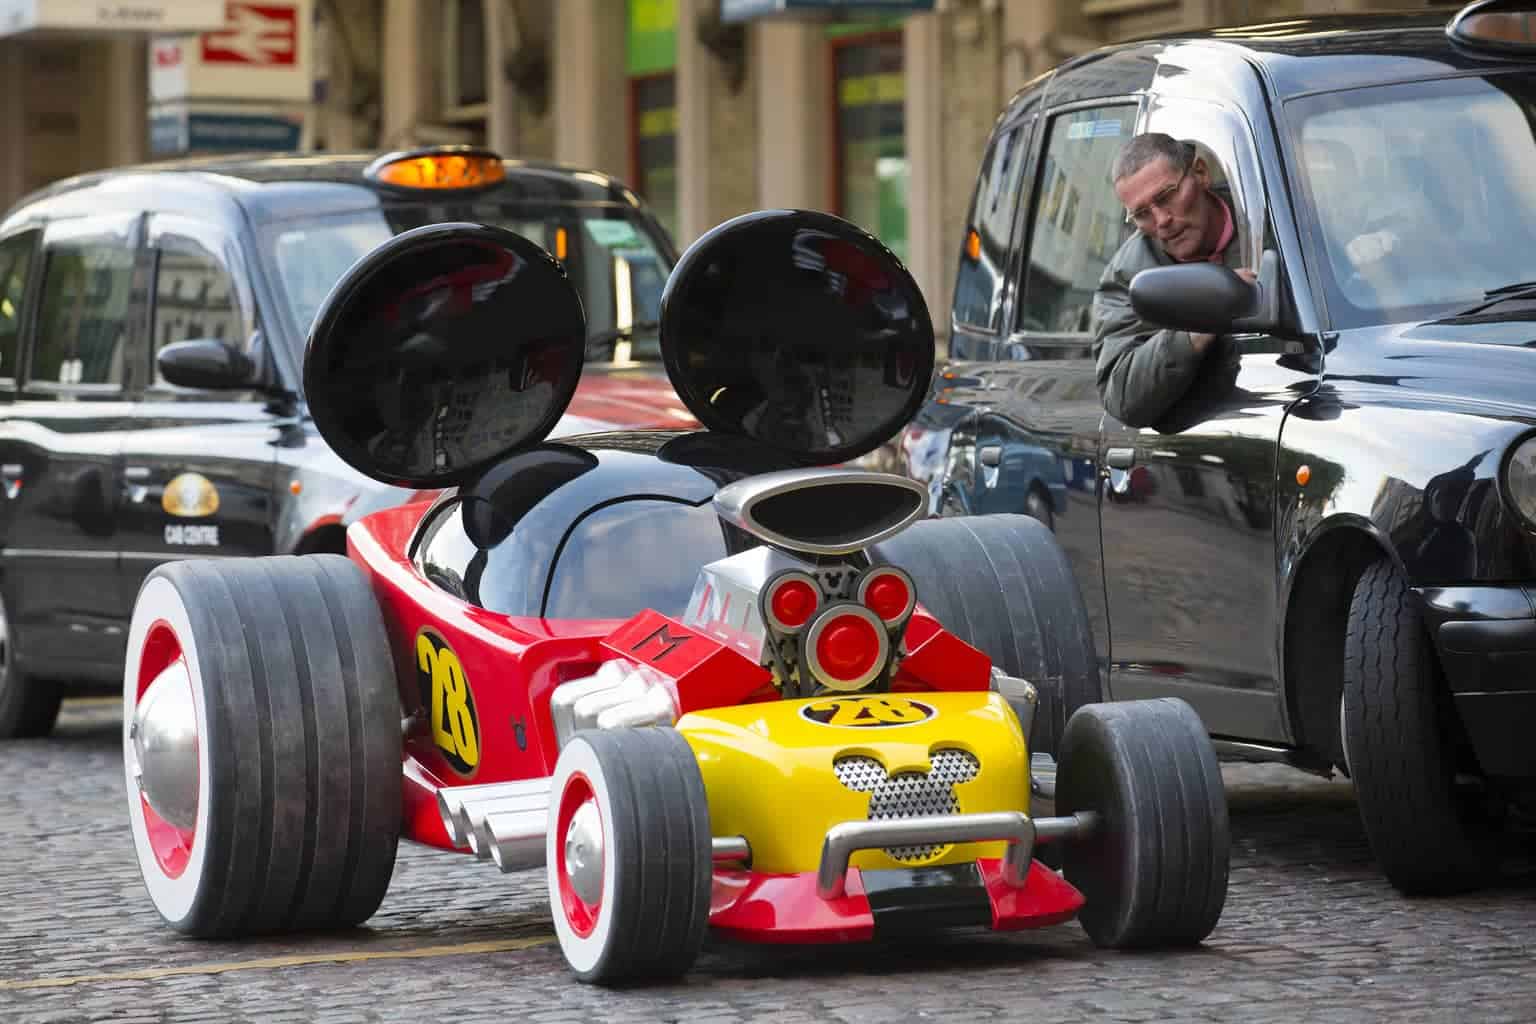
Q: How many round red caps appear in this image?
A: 3